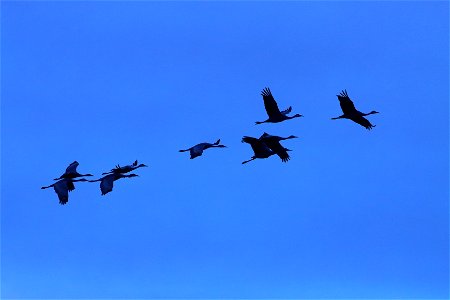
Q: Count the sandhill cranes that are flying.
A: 9